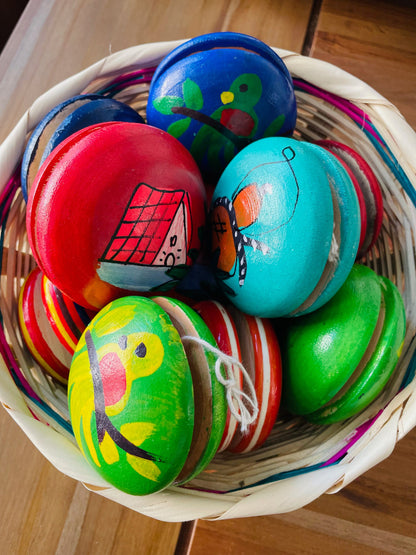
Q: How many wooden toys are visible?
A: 9